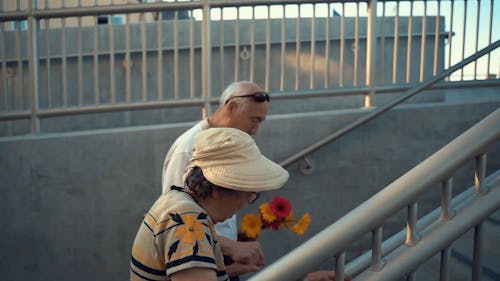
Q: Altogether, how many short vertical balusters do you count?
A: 5